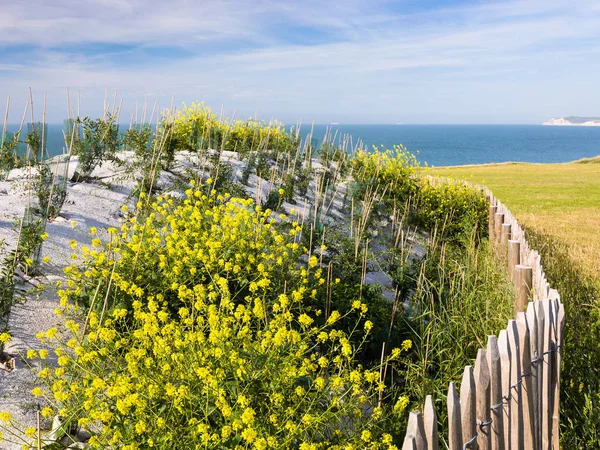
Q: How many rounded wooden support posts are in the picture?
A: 5